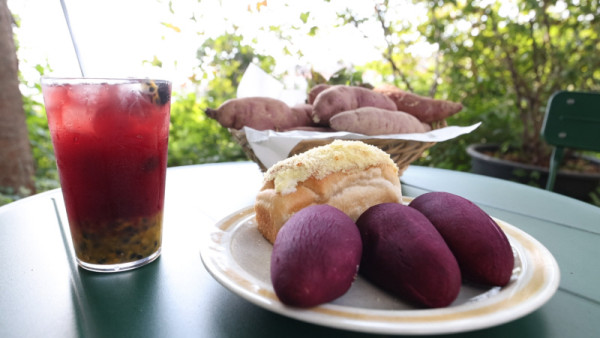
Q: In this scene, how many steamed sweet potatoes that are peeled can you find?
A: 3